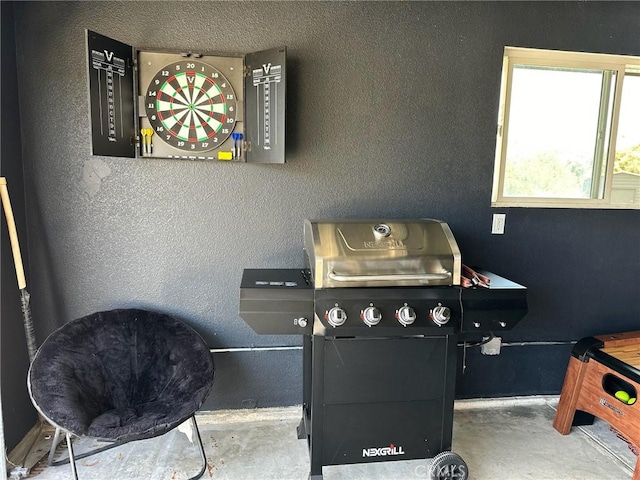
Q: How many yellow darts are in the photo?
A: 2